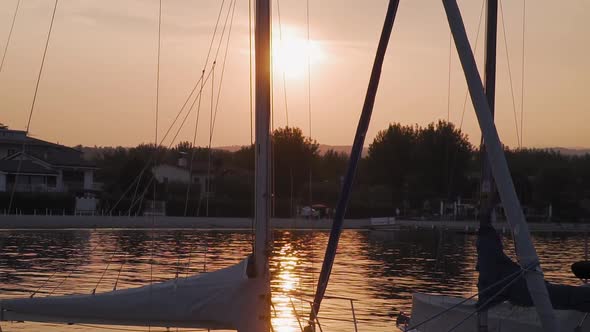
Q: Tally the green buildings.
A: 0